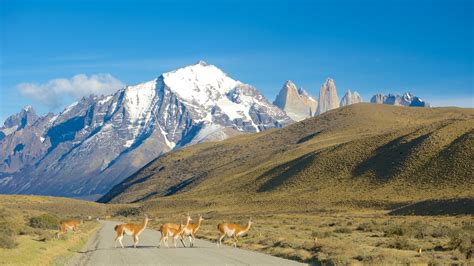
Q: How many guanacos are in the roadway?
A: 4